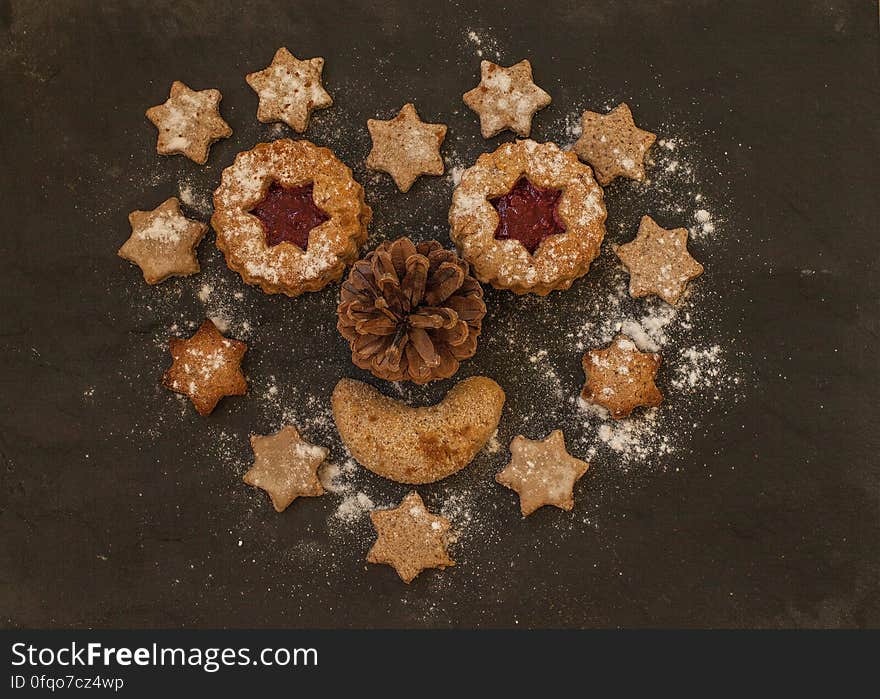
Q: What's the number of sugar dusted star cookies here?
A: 12